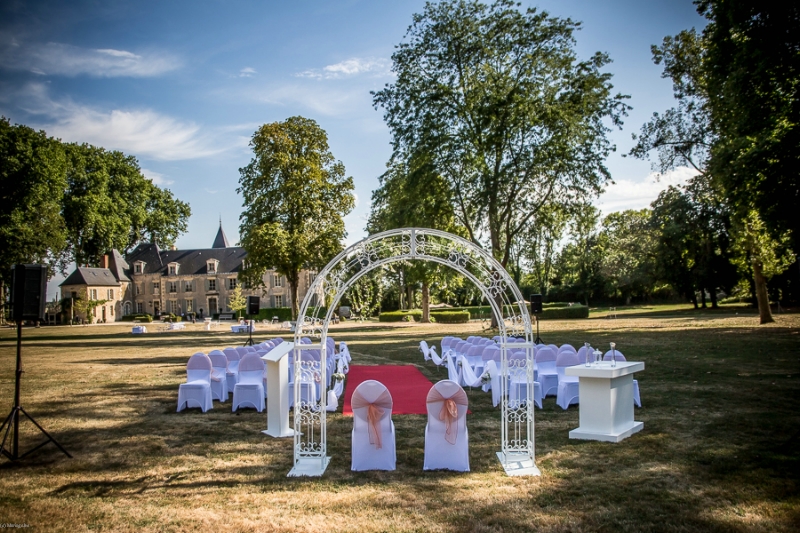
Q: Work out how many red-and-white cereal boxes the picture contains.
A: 0